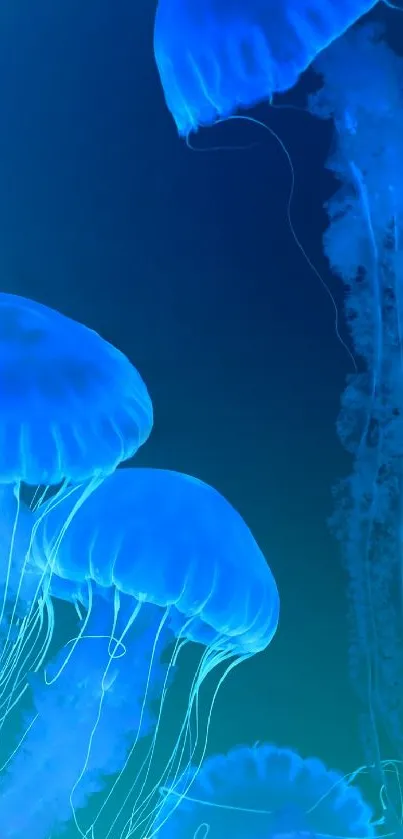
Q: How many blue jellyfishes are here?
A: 4